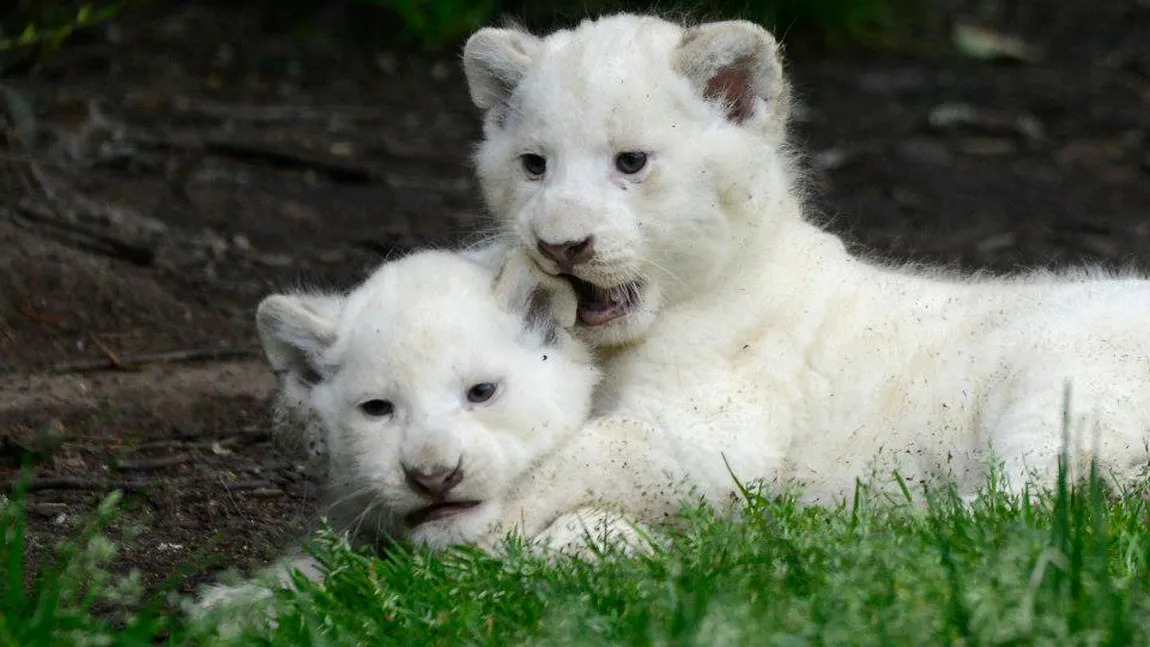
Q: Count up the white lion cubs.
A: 2